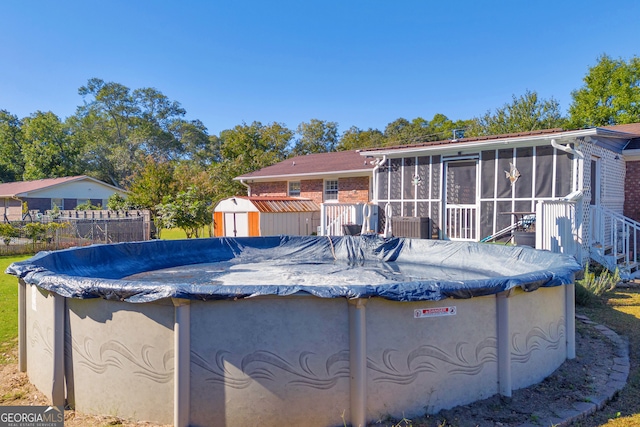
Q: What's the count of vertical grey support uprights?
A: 6